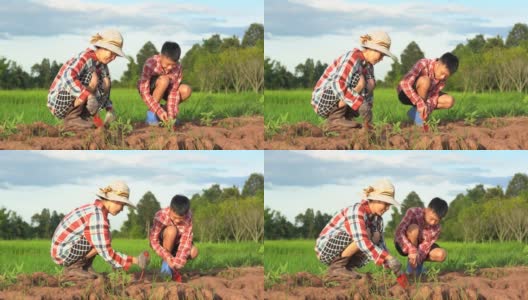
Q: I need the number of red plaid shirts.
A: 8